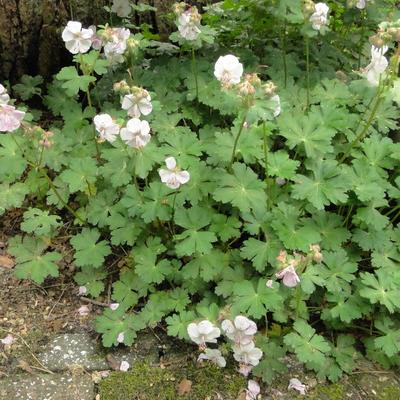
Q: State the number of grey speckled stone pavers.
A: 2